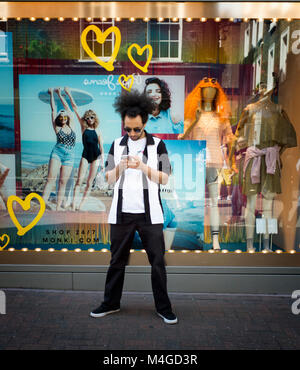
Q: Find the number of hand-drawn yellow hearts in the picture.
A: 5